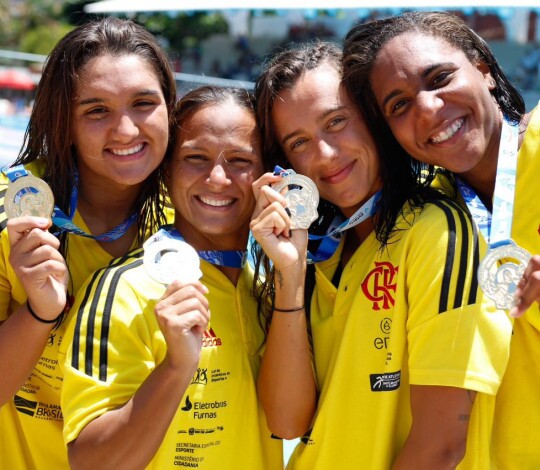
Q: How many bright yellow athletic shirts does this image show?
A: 4